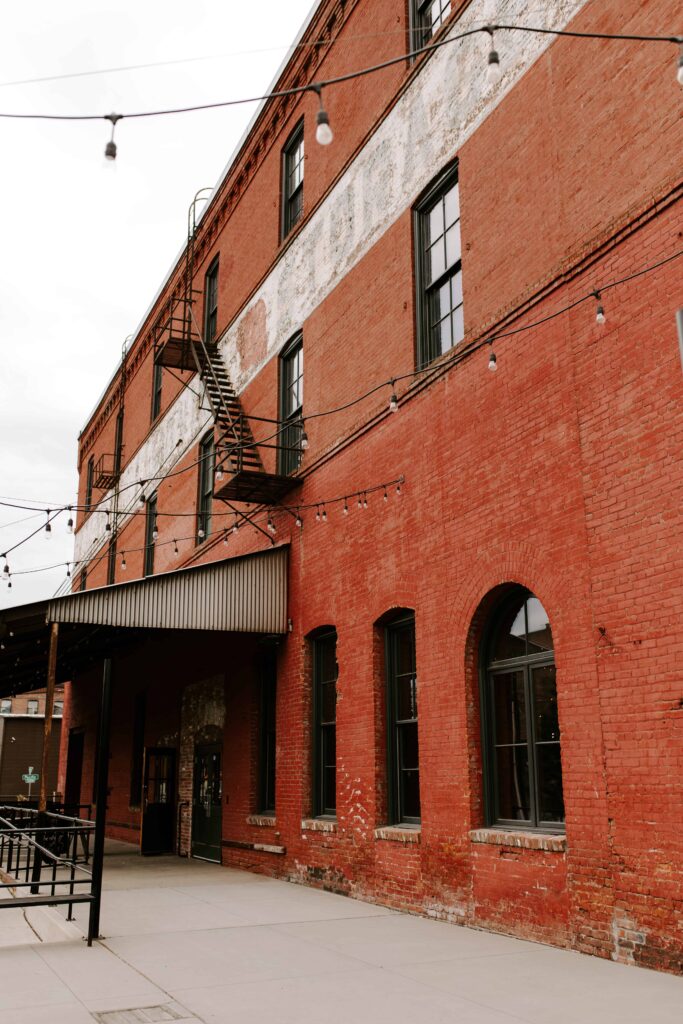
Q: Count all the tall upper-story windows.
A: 12